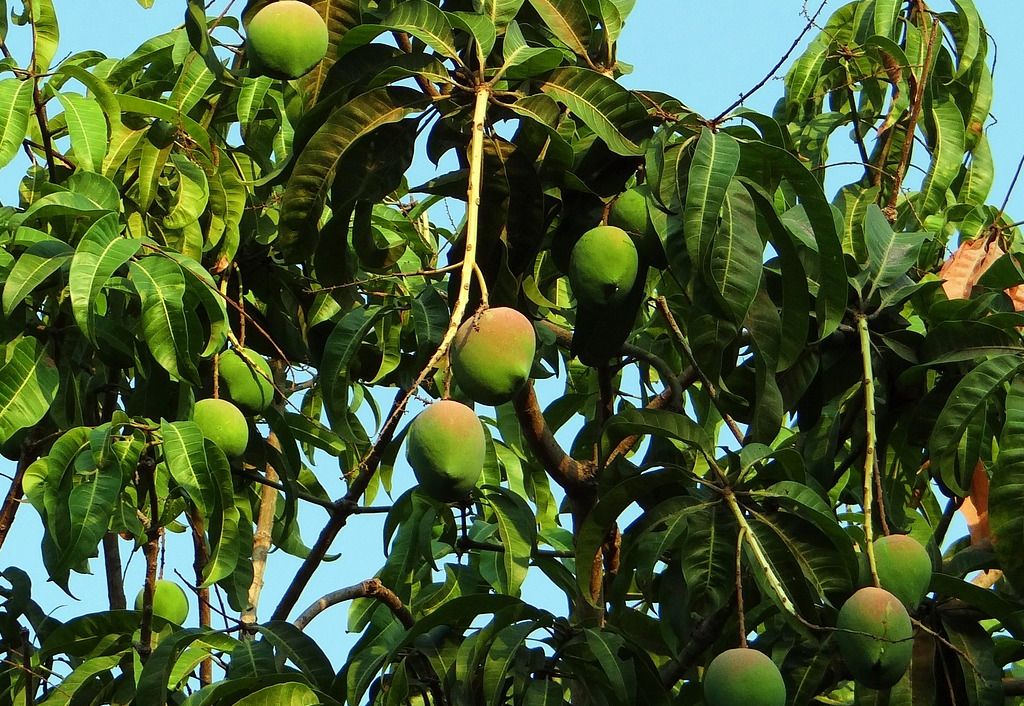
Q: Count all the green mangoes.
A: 11